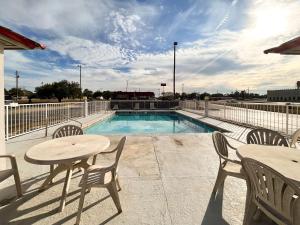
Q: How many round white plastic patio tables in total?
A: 2